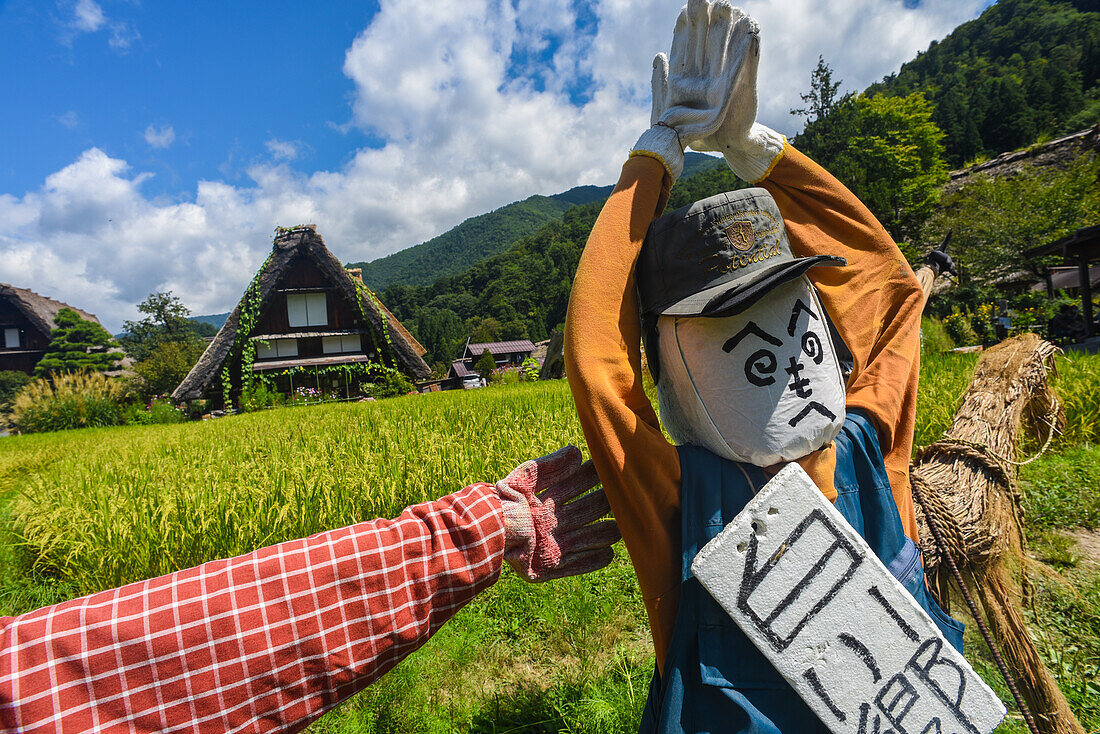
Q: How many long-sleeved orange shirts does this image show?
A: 1